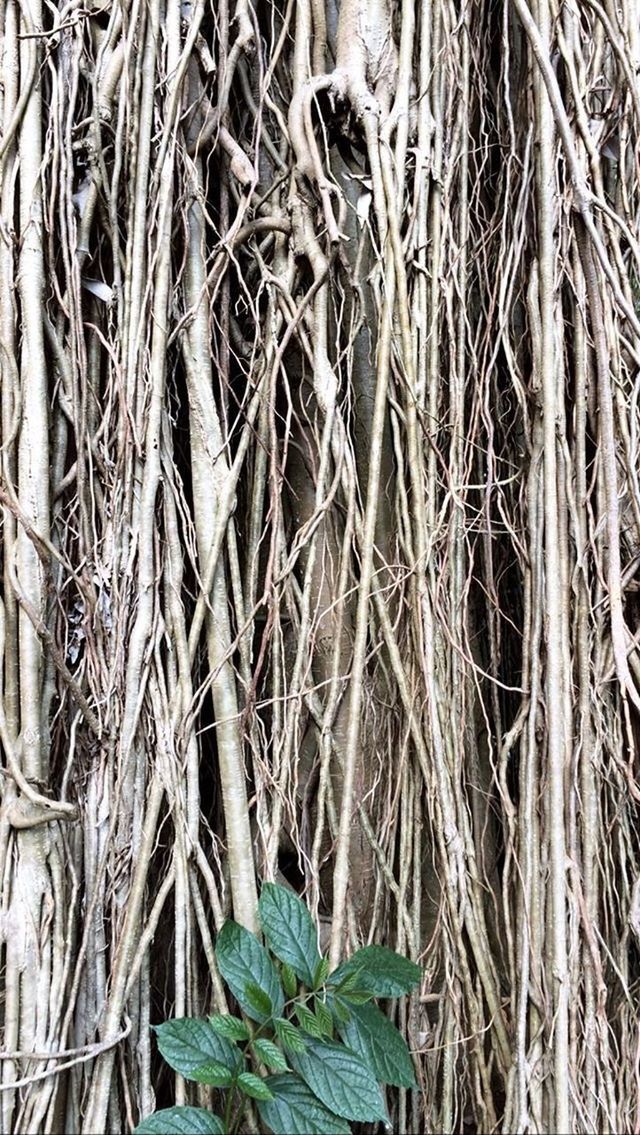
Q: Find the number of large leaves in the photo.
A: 8